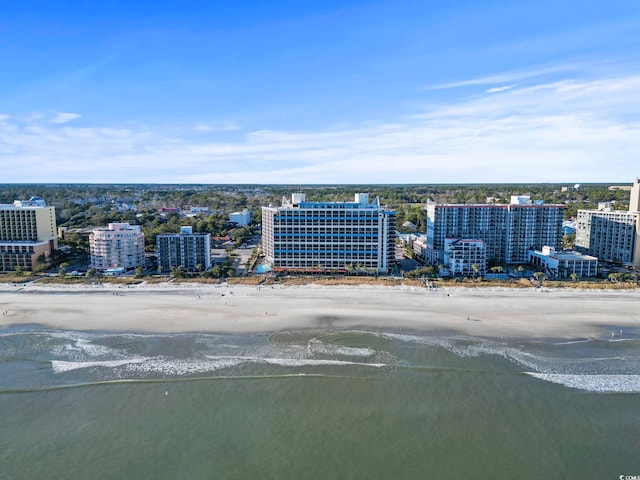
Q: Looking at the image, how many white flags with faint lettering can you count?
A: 0